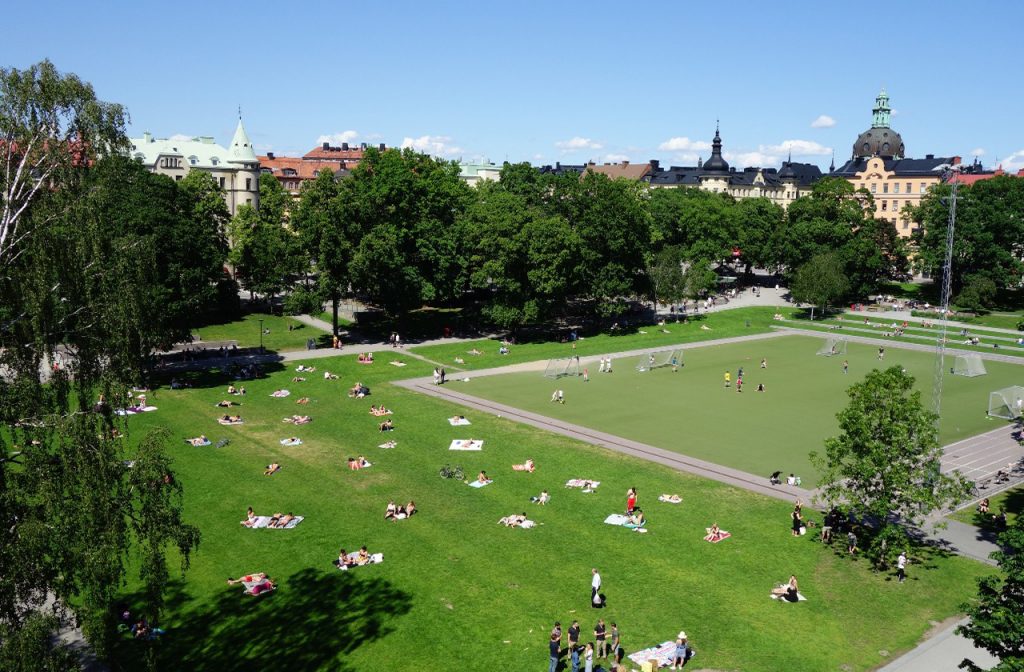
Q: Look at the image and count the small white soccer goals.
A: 5